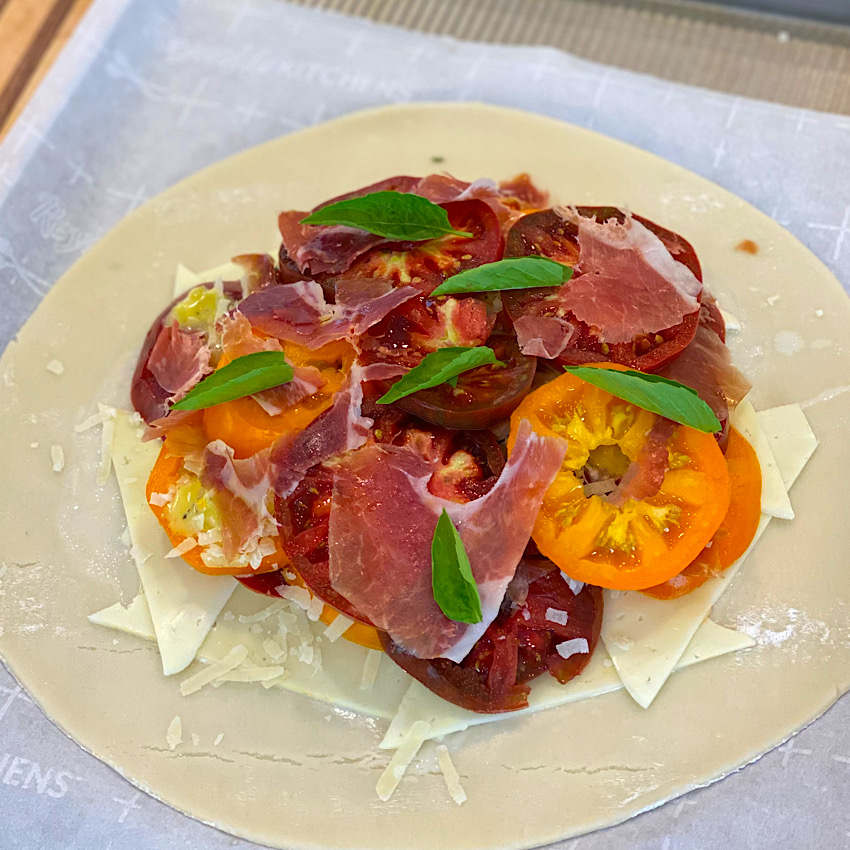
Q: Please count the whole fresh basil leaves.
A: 6